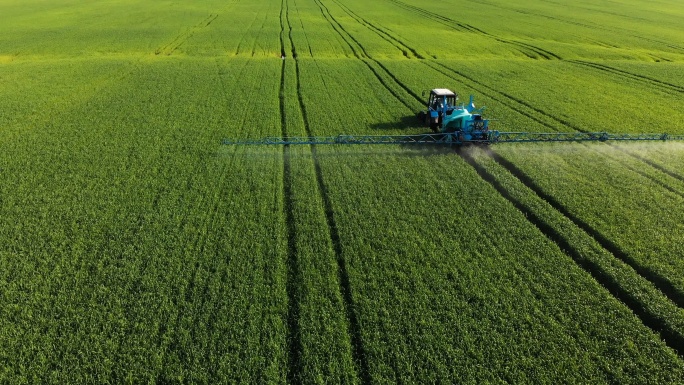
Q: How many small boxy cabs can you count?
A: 1